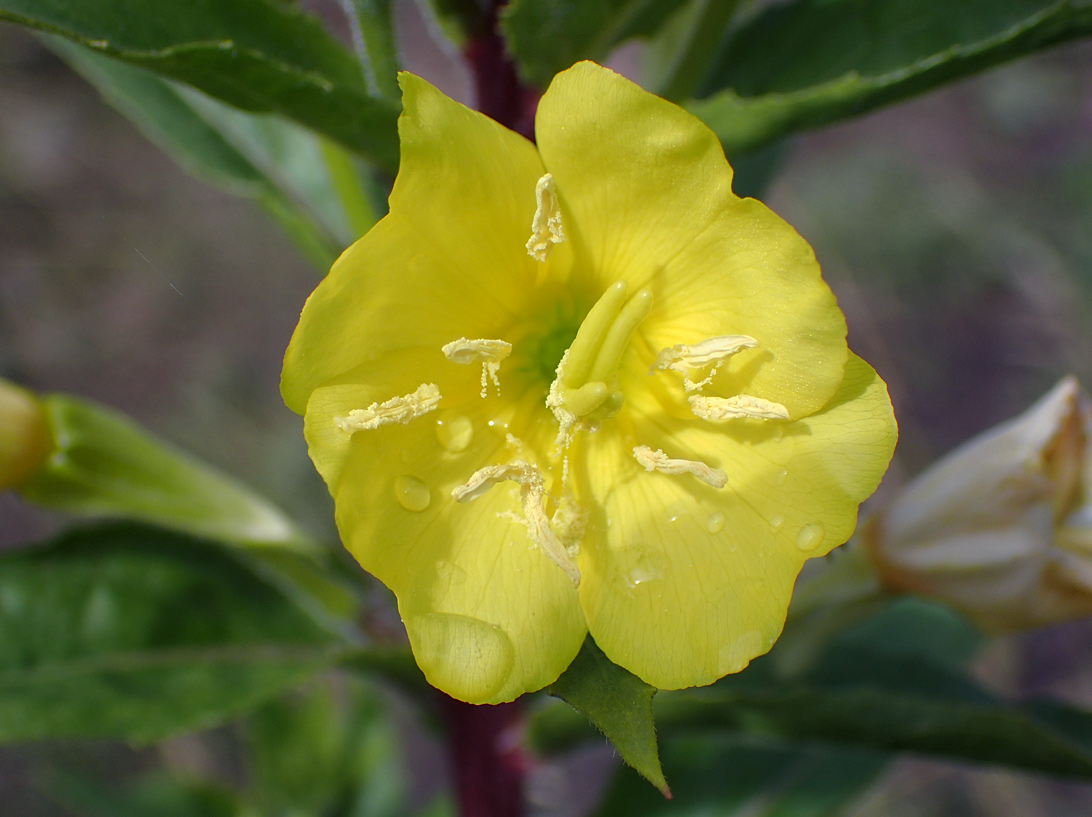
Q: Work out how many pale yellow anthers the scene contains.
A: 8